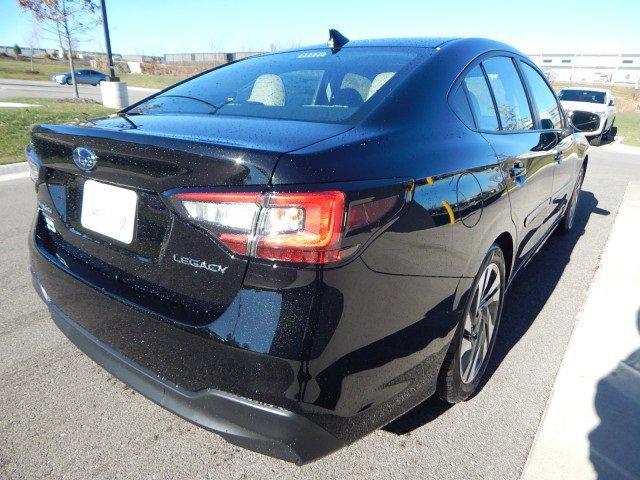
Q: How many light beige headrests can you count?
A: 2